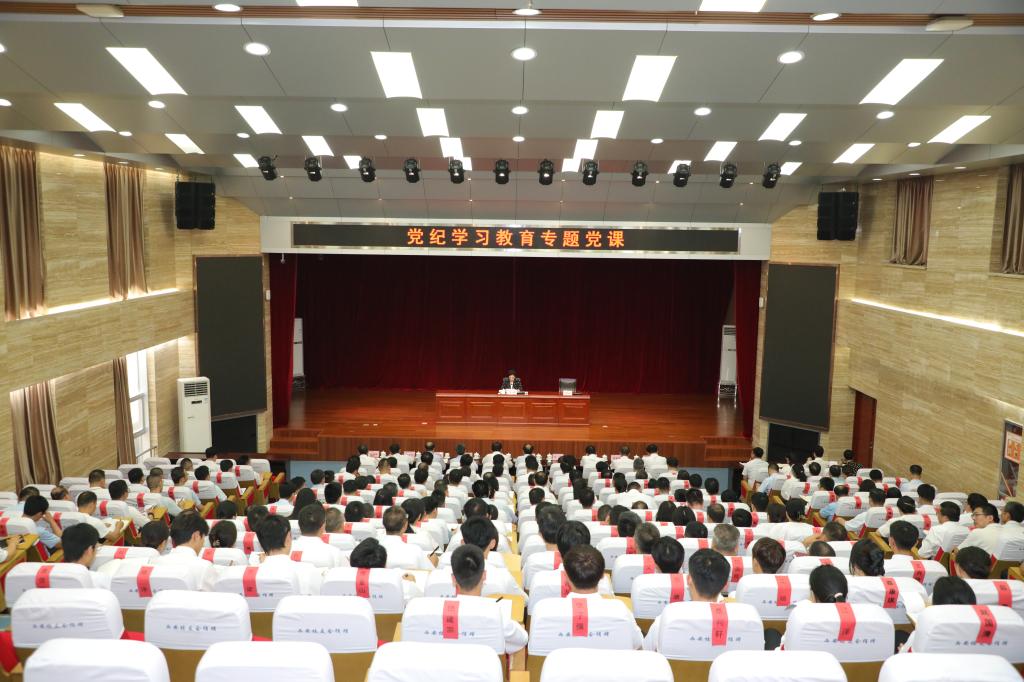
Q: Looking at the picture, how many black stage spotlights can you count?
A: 12